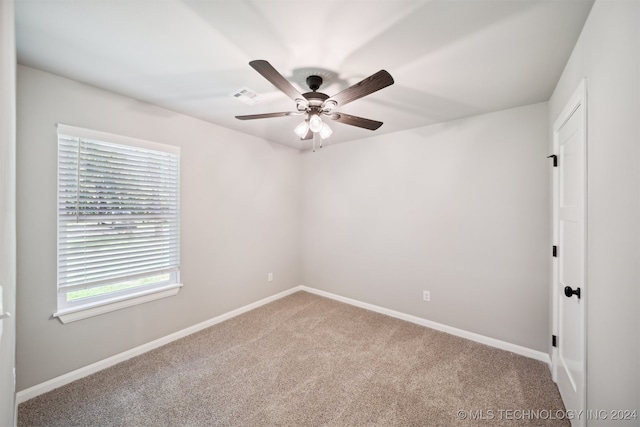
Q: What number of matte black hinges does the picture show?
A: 3